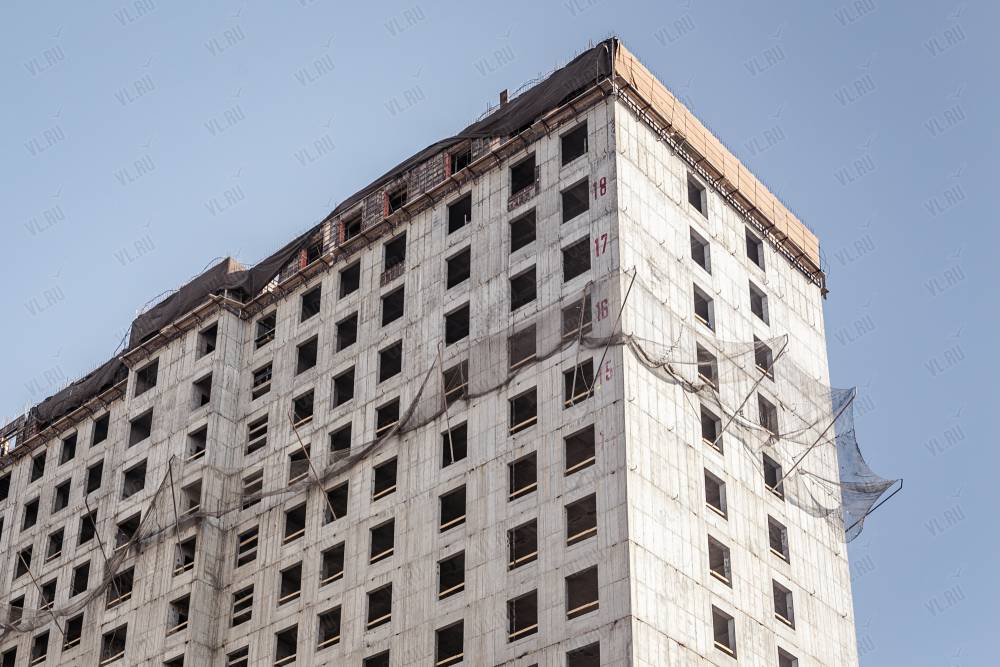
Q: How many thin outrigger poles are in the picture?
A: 10